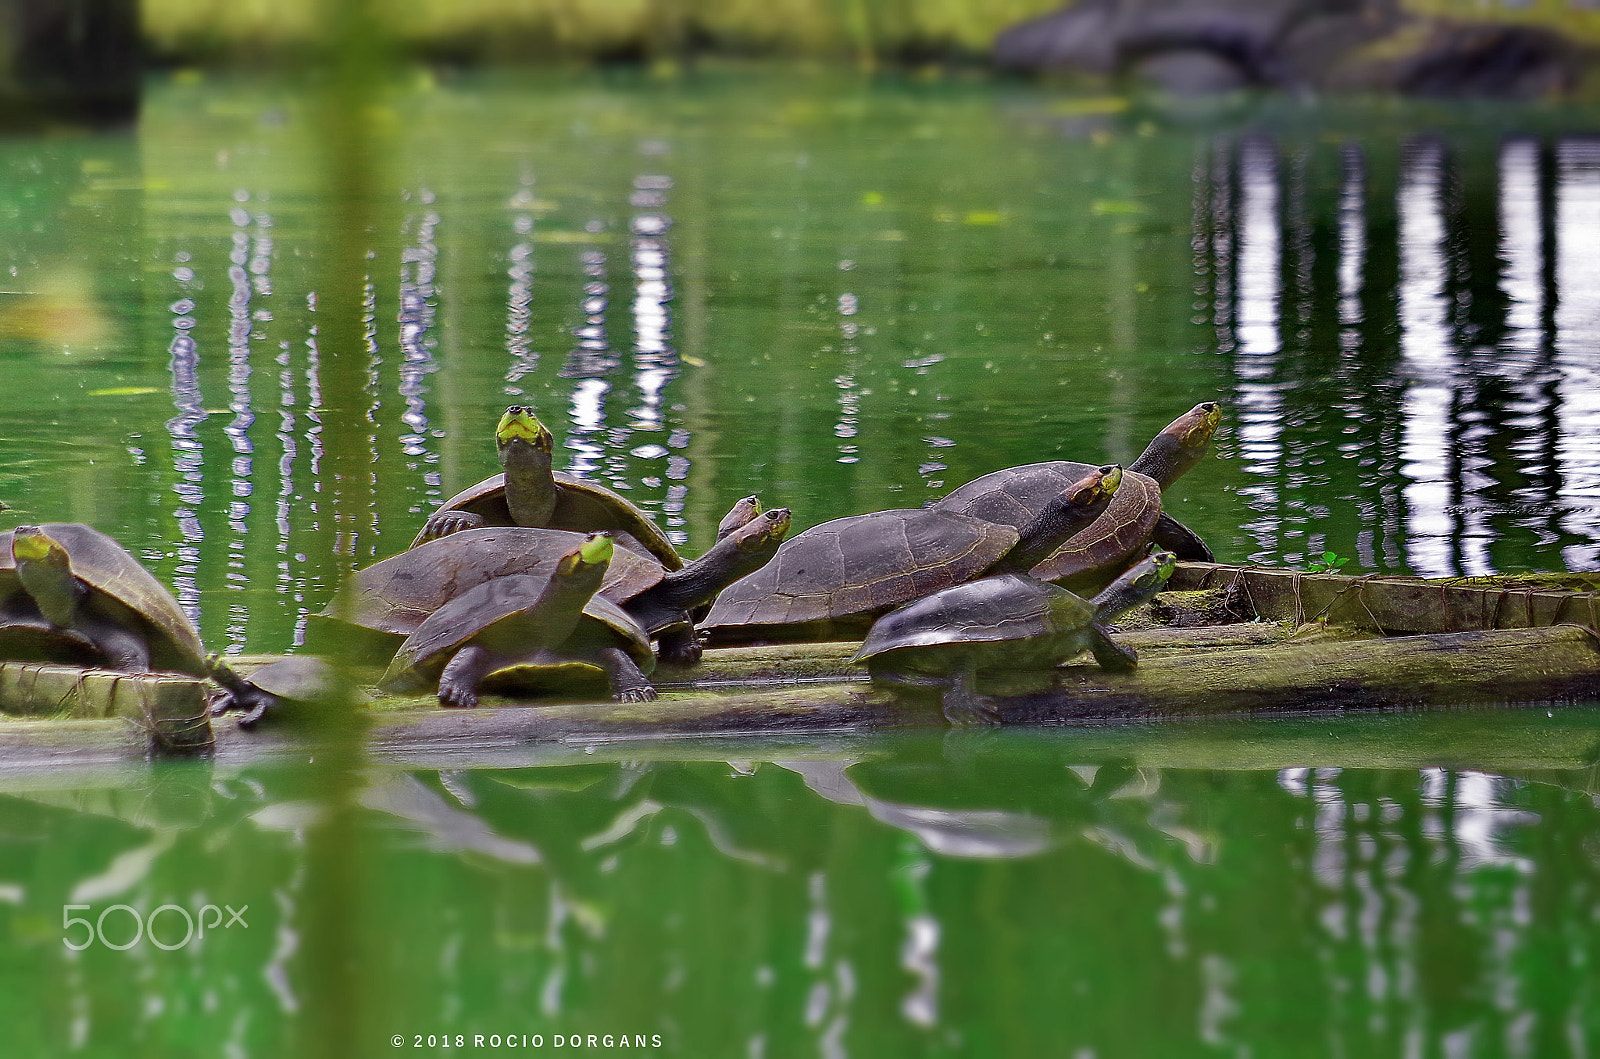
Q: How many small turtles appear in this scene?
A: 1